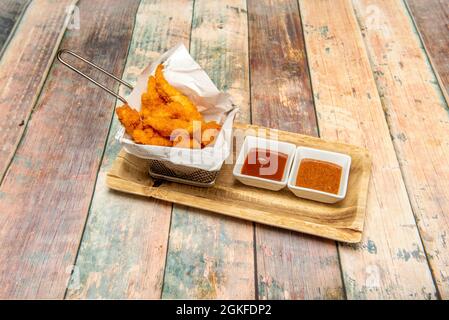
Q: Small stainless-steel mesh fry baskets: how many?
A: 1